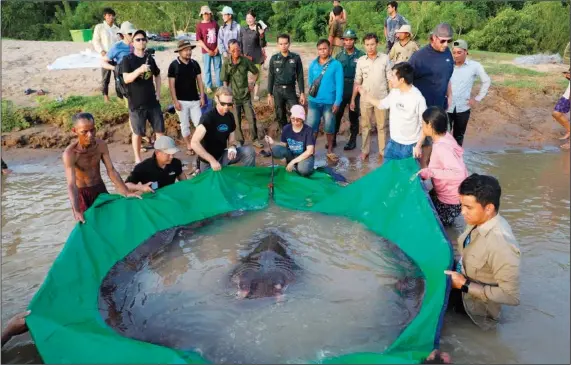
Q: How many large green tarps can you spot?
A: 1